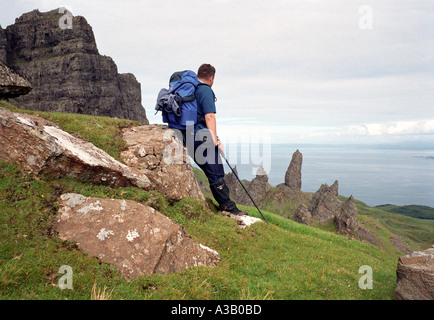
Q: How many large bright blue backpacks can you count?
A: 1